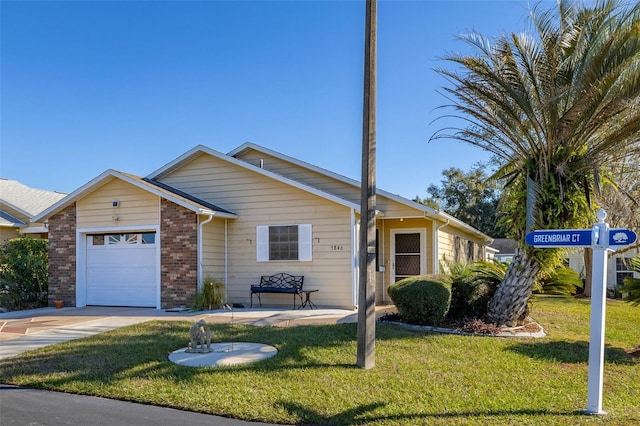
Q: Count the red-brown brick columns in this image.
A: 2